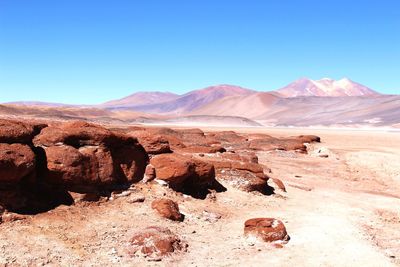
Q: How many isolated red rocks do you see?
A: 3